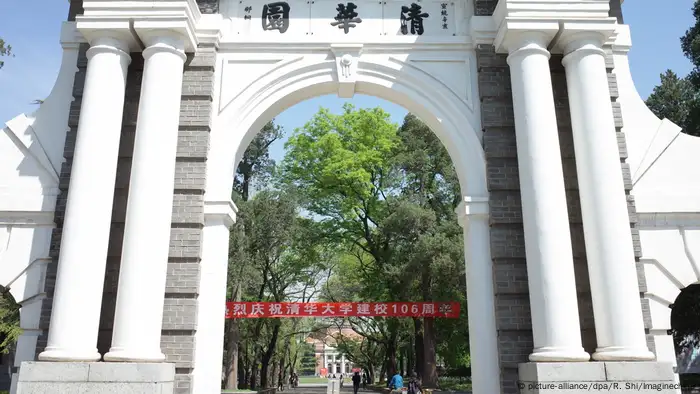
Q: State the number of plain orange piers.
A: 0